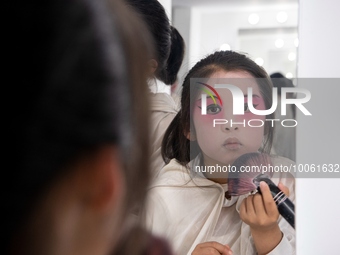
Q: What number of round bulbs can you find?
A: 8